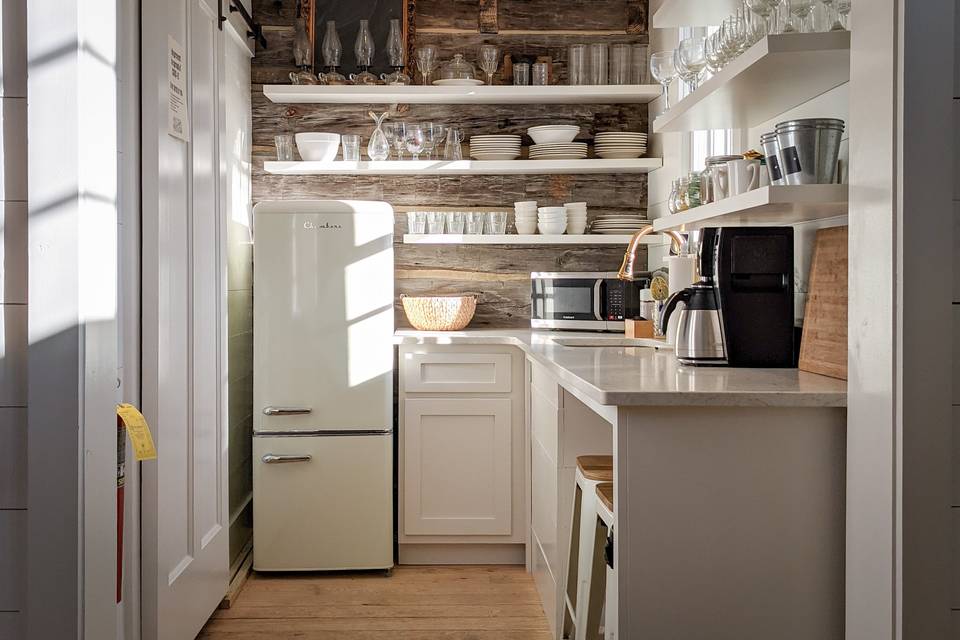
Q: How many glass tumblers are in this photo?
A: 13